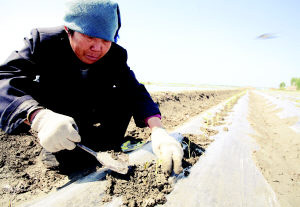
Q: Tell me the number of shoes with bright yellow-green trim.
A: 1